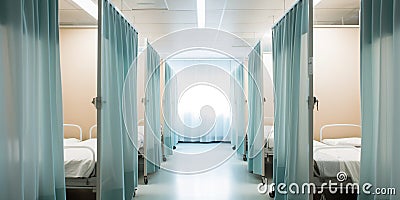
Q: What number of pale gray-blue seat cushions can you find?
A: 0